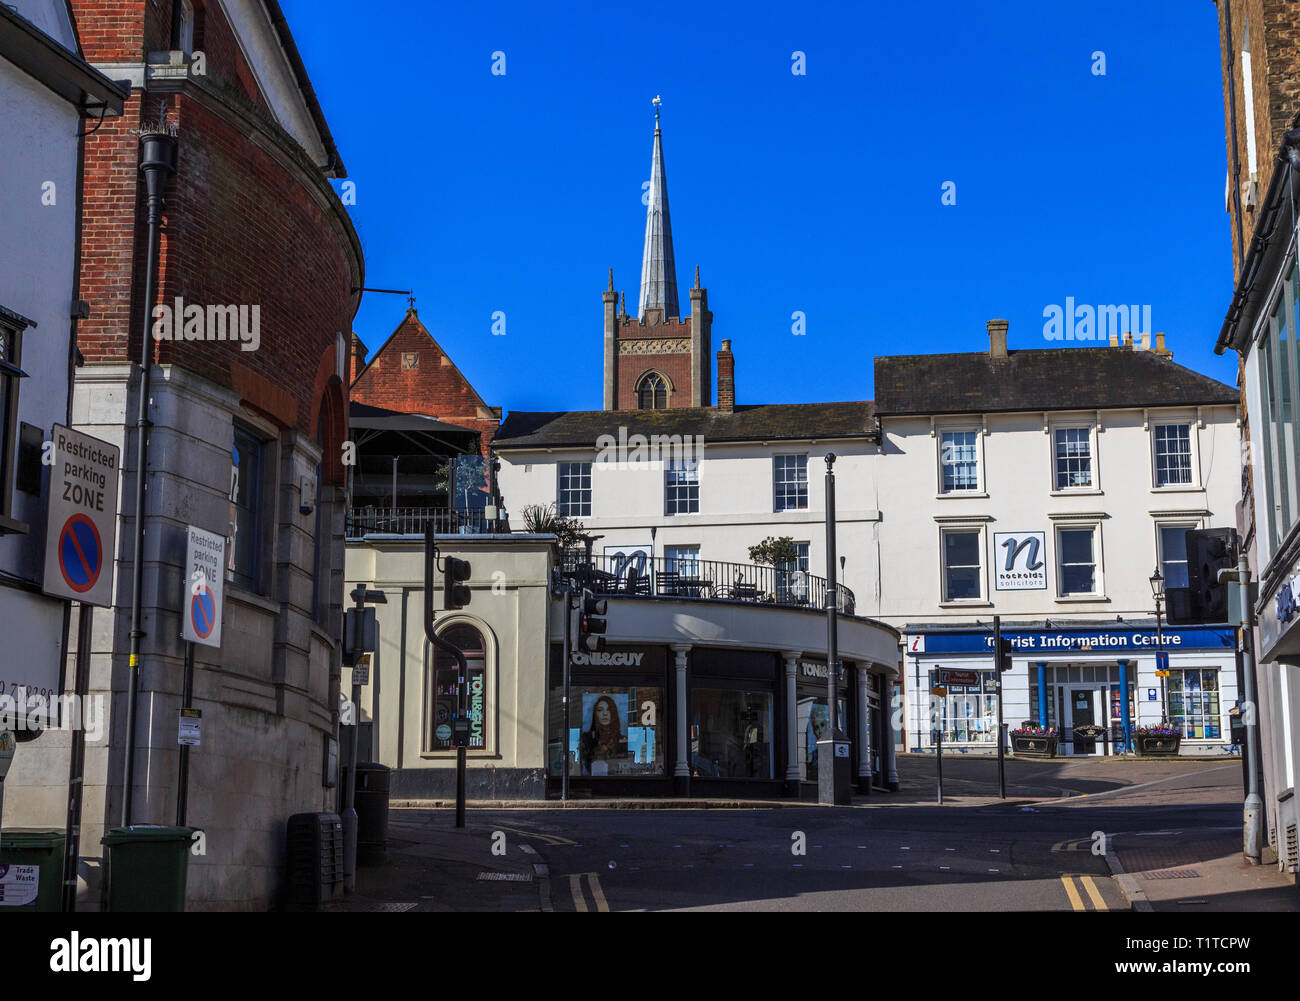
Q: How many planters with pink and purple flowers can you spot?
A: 2